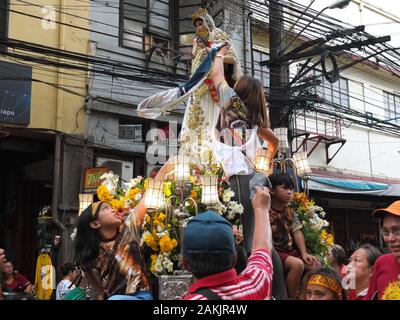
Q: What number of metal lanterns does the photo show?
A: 7